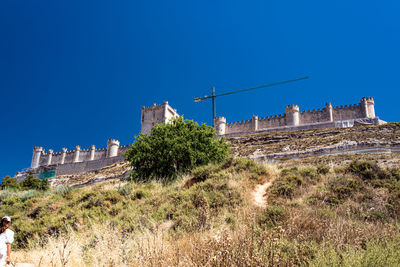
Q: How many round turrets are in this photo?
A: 11